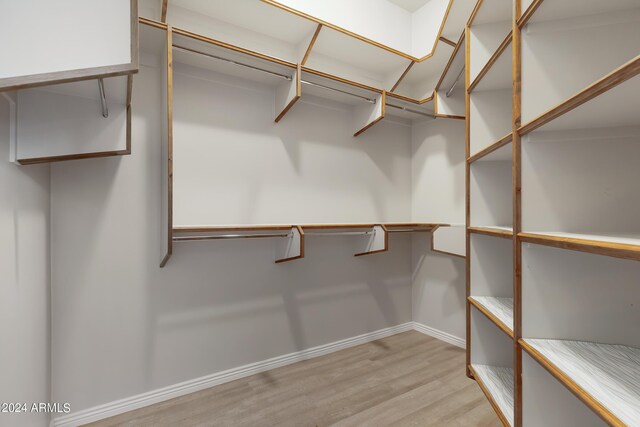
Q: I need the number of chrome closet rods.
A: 8